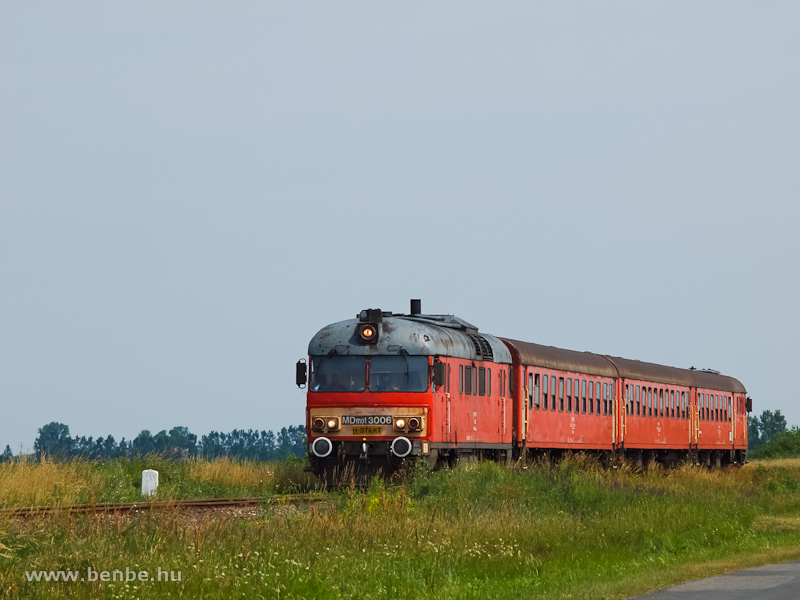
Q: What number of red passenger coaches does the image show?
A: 3